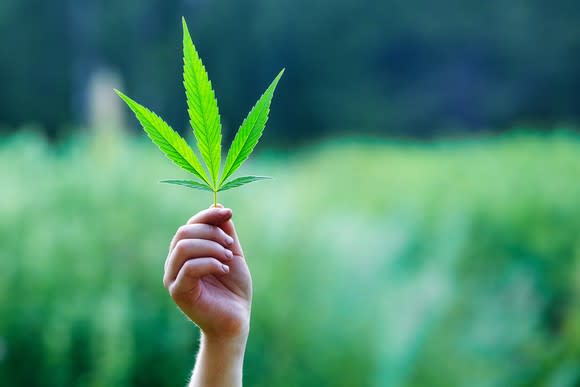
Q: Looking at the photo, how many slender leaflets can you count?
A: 5